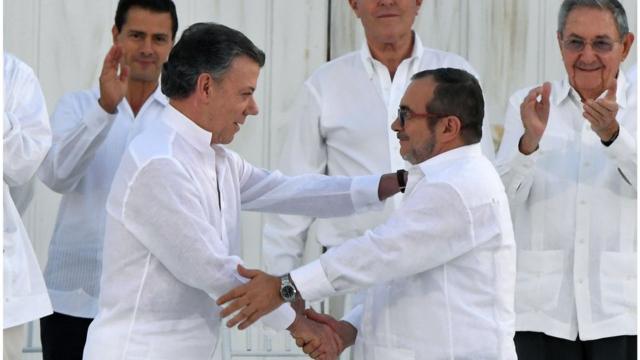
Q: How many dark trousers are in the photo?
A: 2